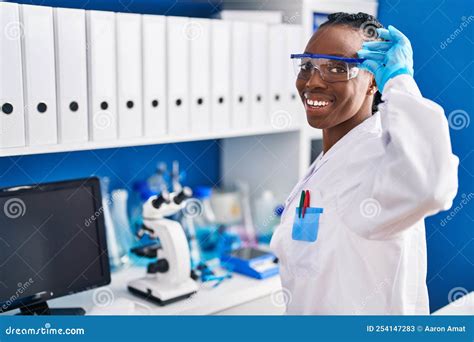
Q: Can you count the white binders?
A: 13